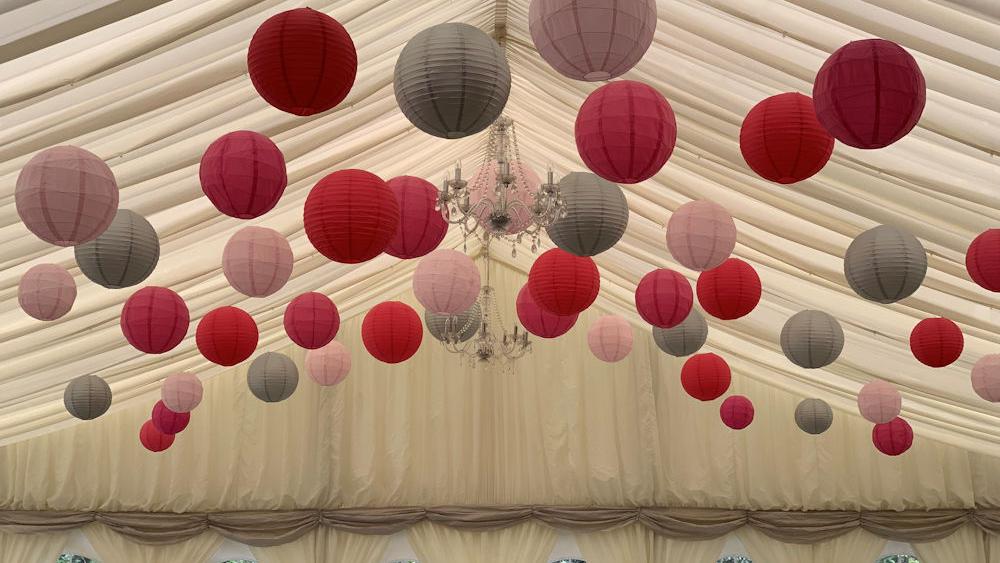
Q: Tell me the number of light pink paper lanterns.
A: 12